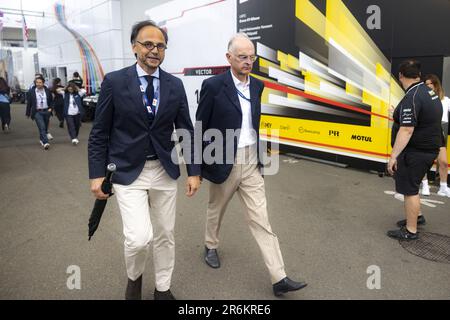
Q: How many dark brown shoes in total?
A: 2